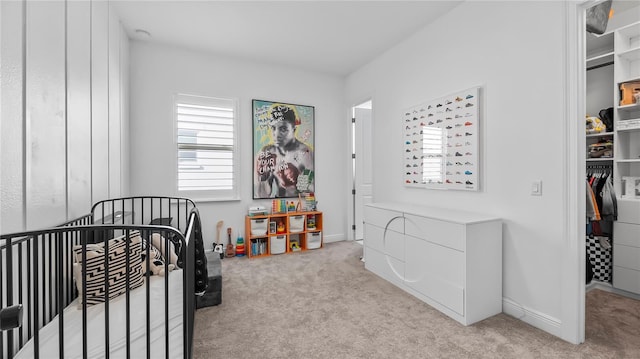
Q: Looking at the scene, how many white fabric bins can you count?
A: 4